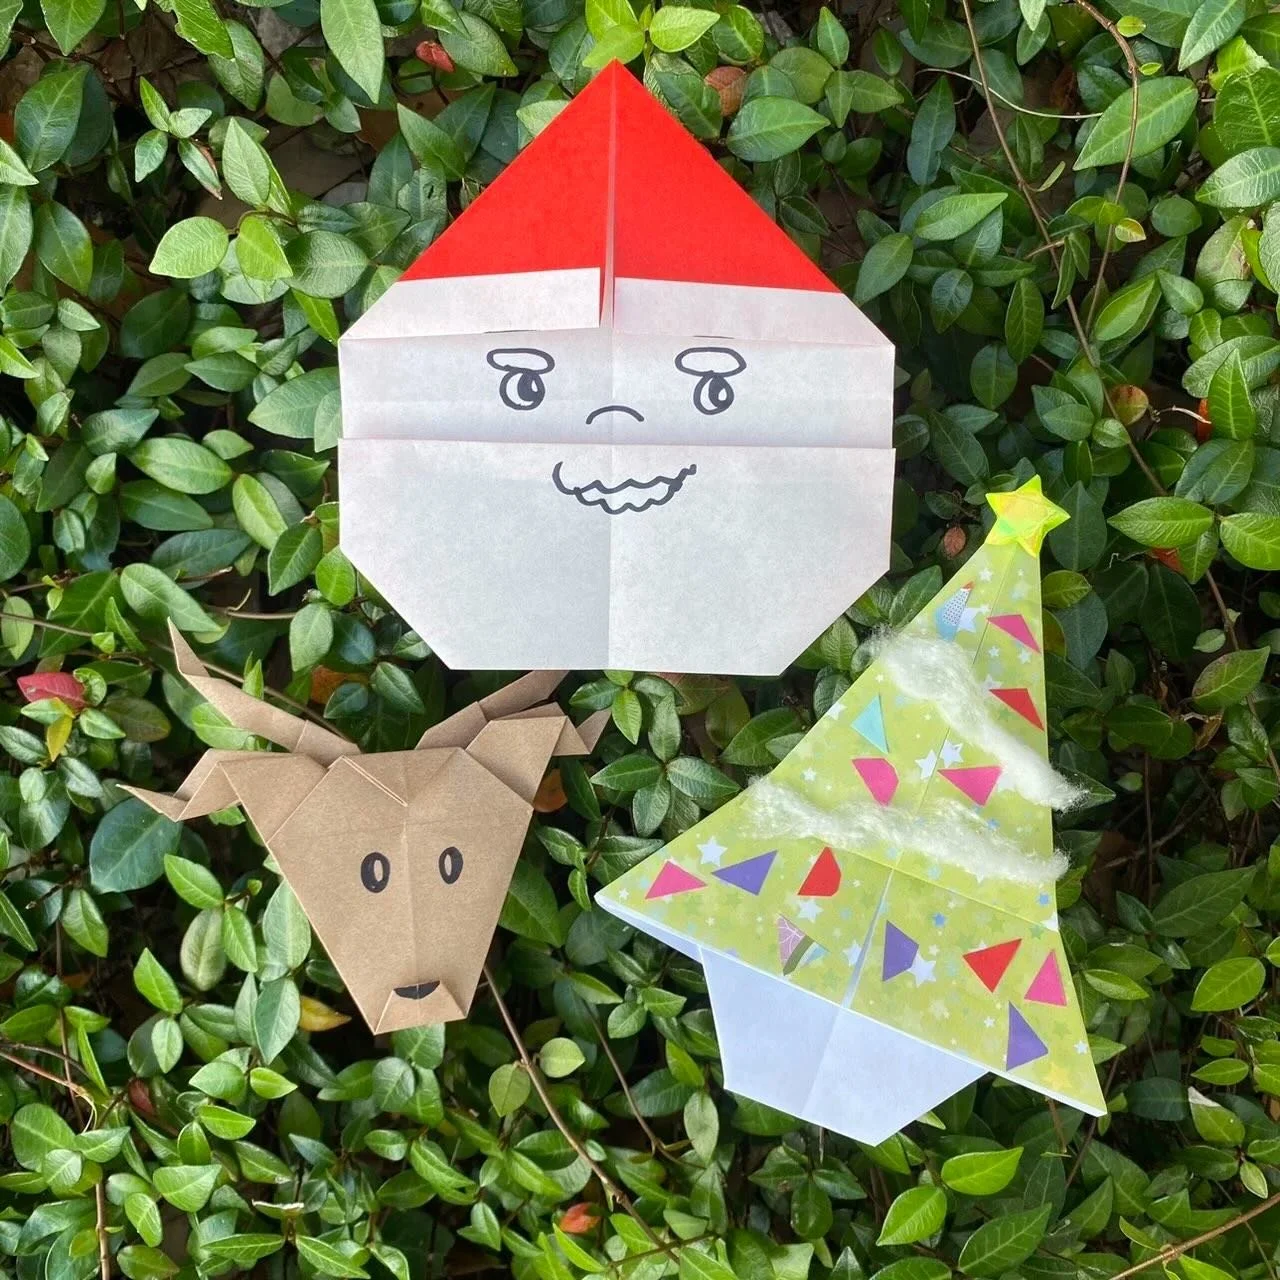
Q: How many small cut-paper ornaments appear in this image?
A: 14